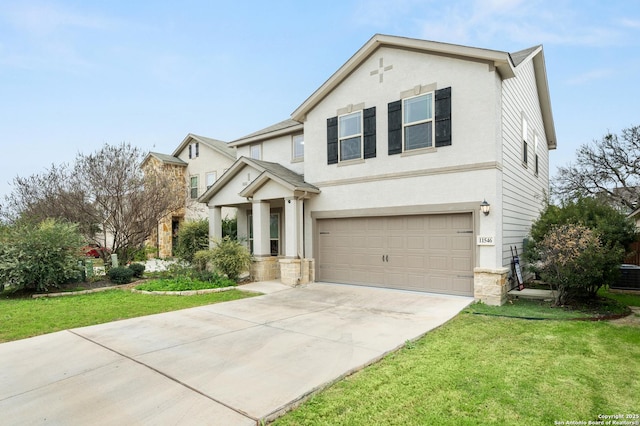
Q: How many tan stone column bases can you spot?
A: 3